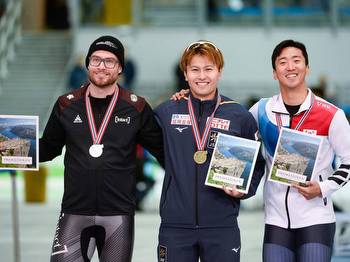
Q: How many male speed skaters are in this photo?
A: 3